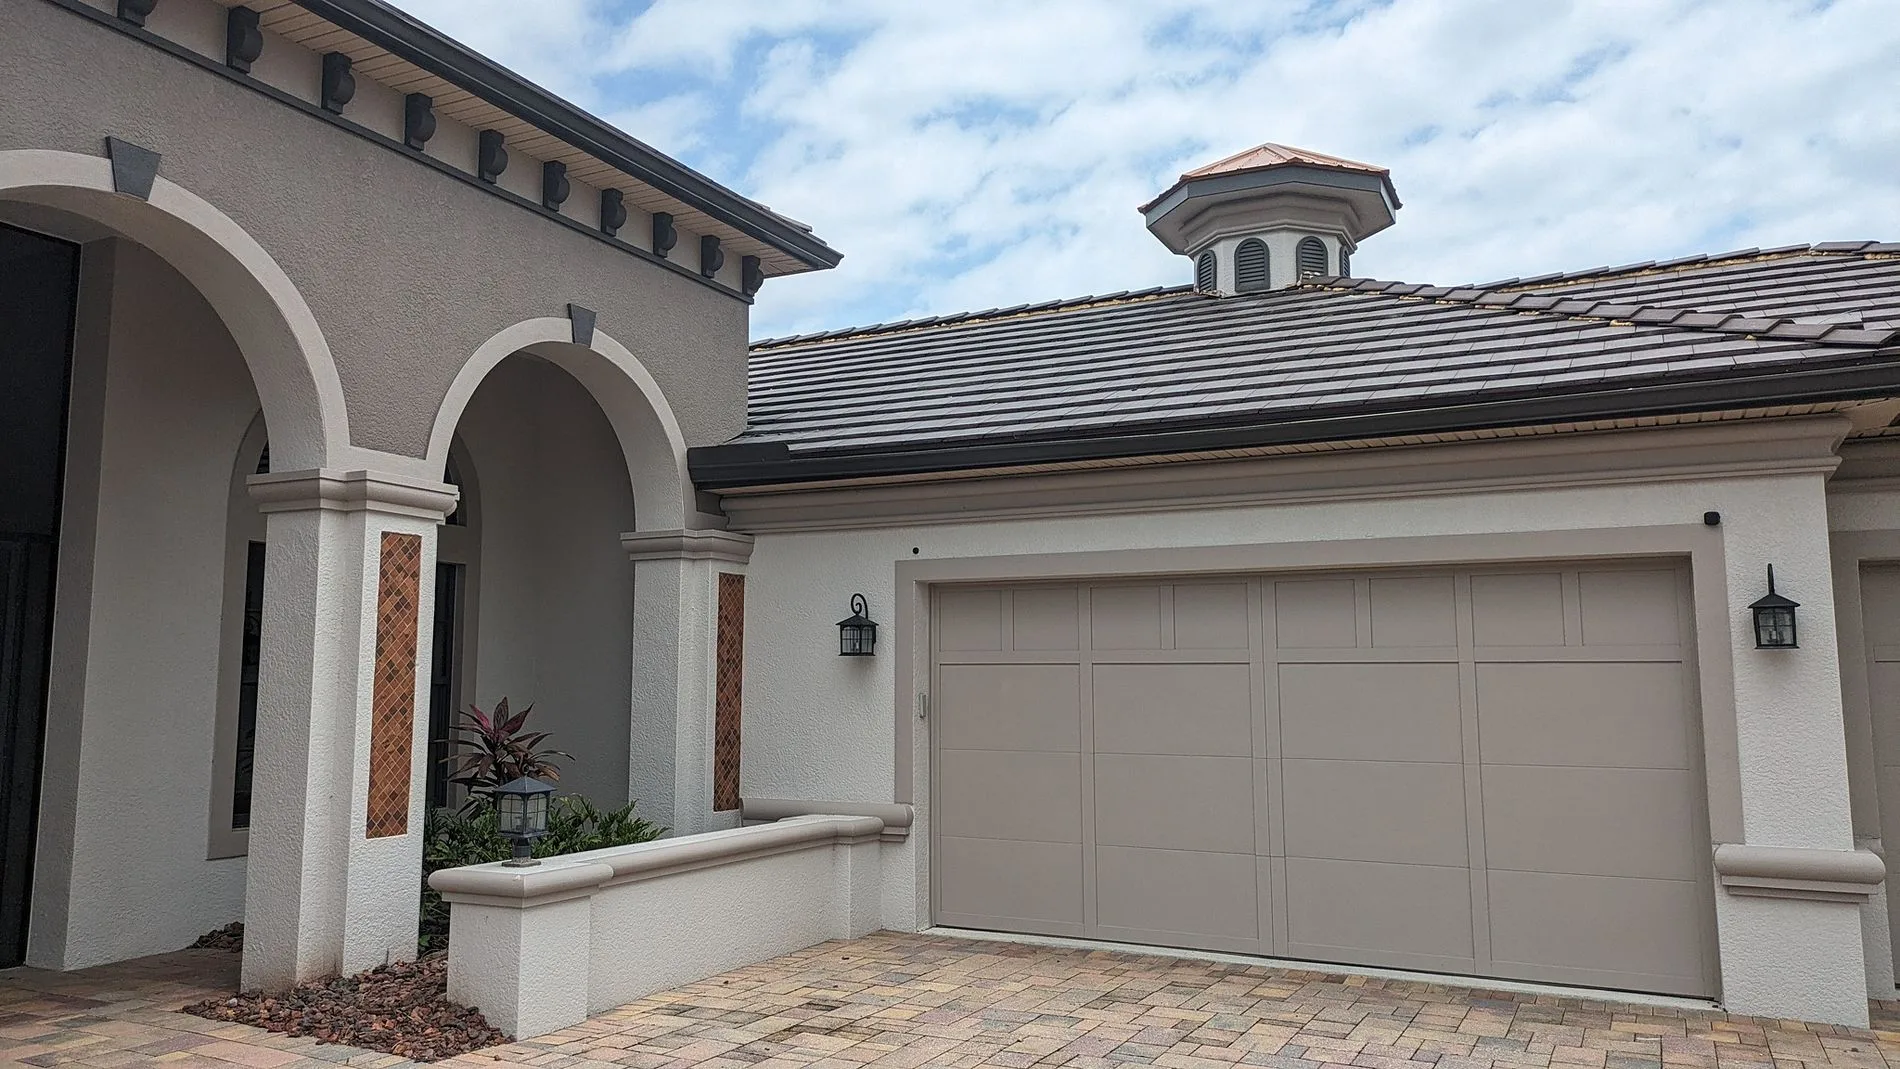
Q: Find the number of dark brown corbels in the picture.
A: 10